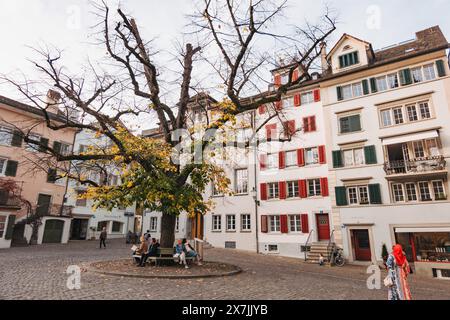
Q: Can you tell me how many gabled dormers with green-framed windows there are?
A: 1